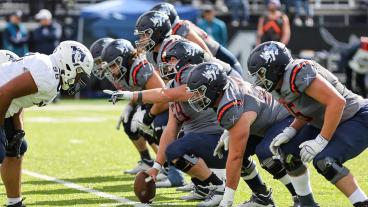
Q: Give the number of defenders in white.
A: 2